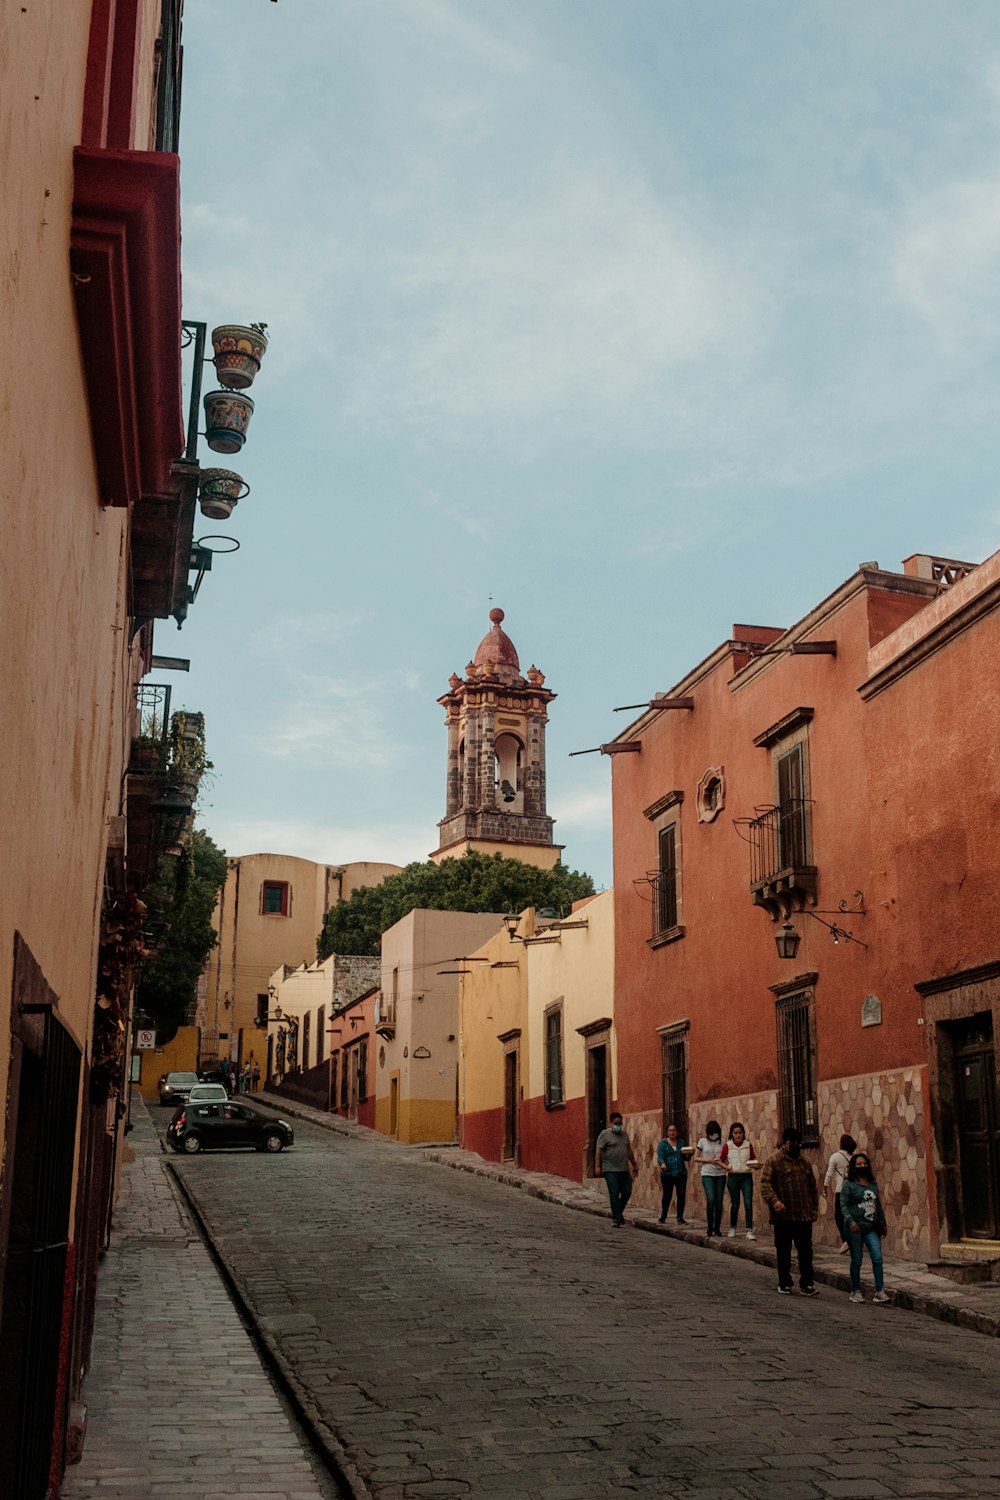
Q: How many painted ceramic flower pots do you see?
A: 3